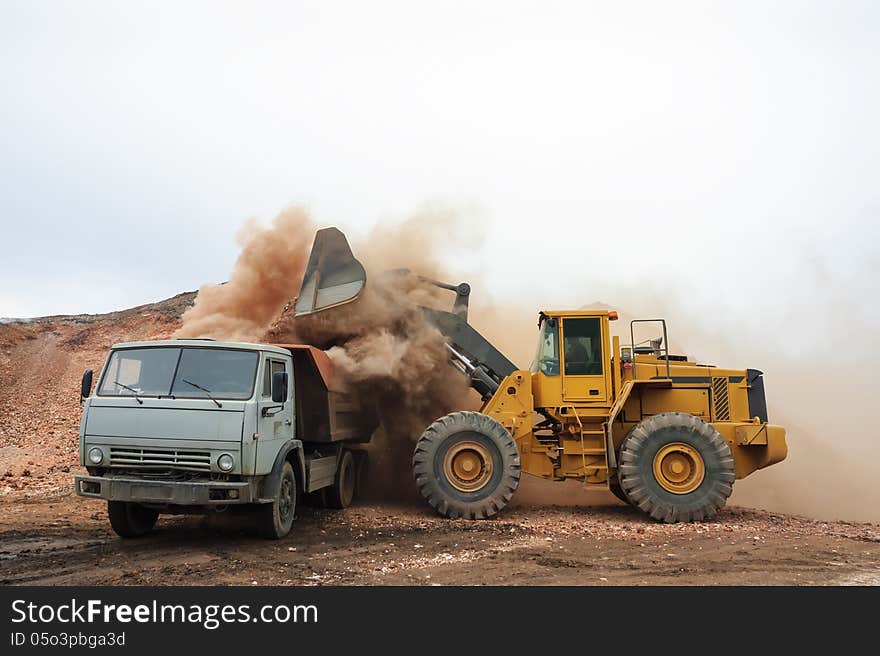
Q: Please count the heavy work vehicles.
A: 2